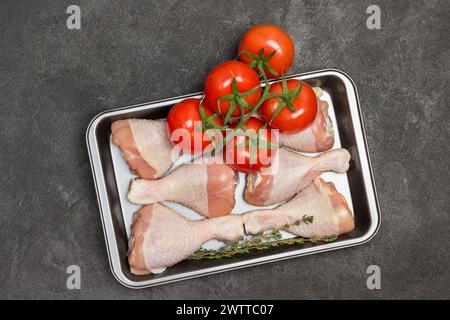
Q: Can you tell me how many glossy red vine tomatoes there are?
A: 5